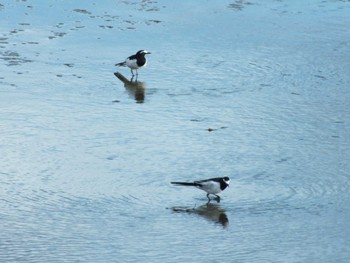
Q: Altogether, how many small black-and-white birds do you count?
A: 2